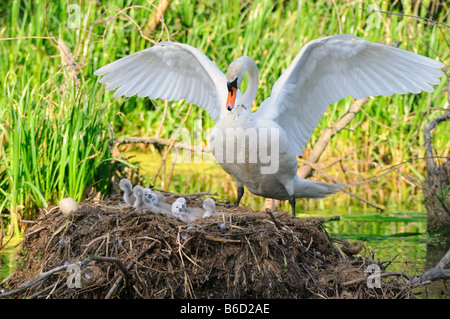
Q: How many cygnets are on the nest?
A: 7